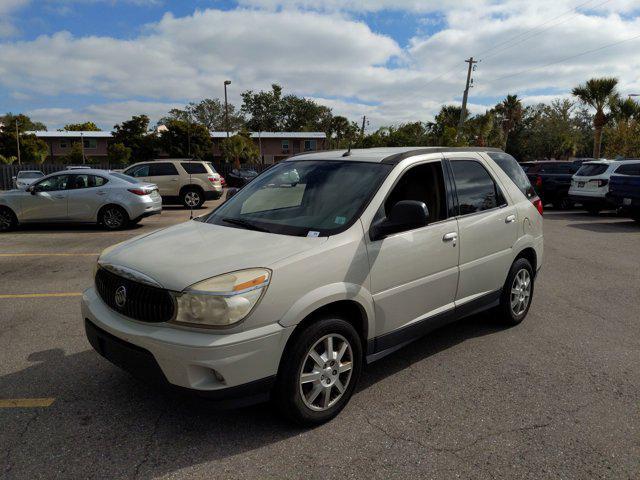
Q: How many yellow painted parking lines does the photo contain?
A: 3